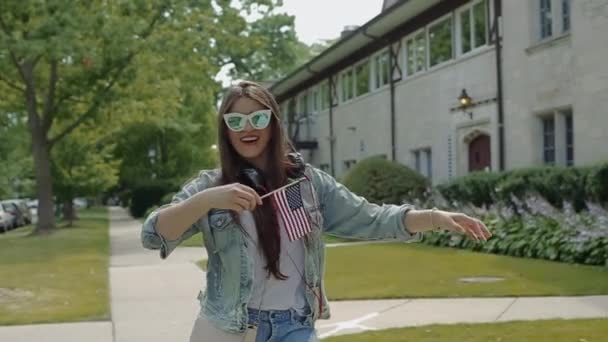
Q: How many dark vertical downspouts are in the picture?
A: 3